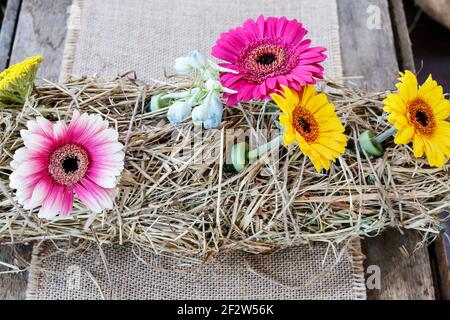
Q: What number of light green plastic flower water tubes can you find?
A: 3